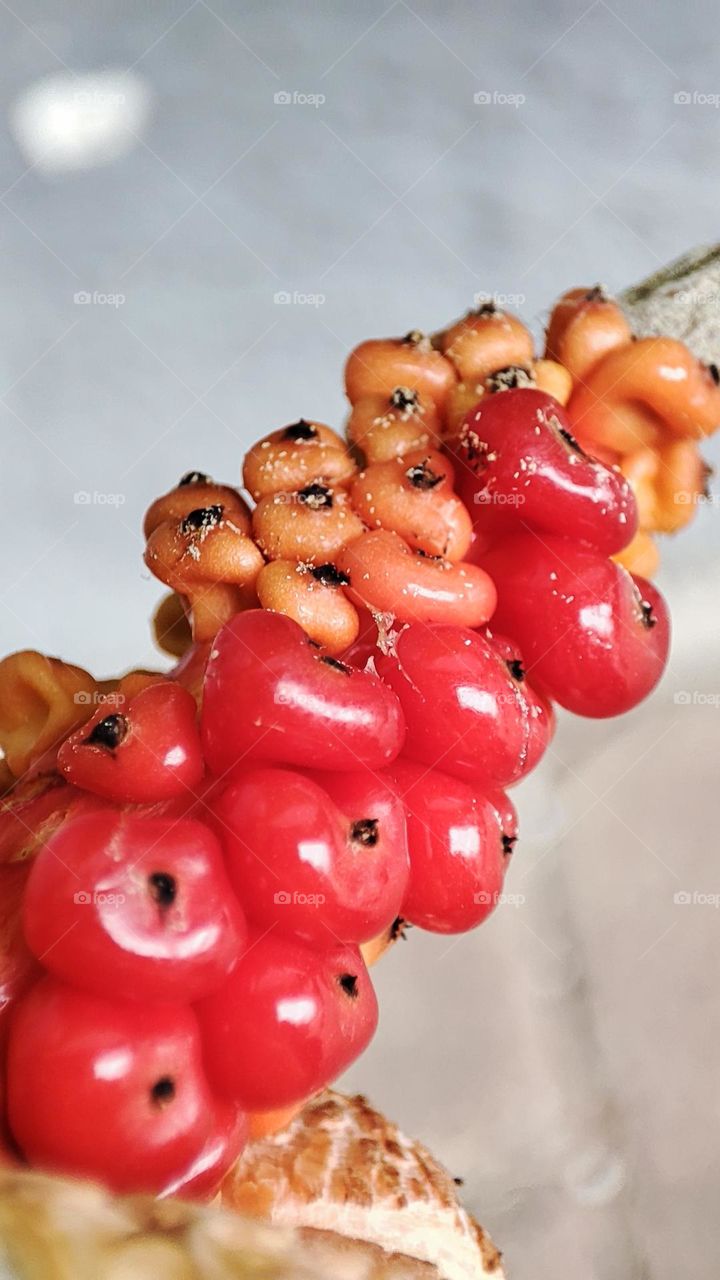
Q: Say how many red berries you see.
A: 10